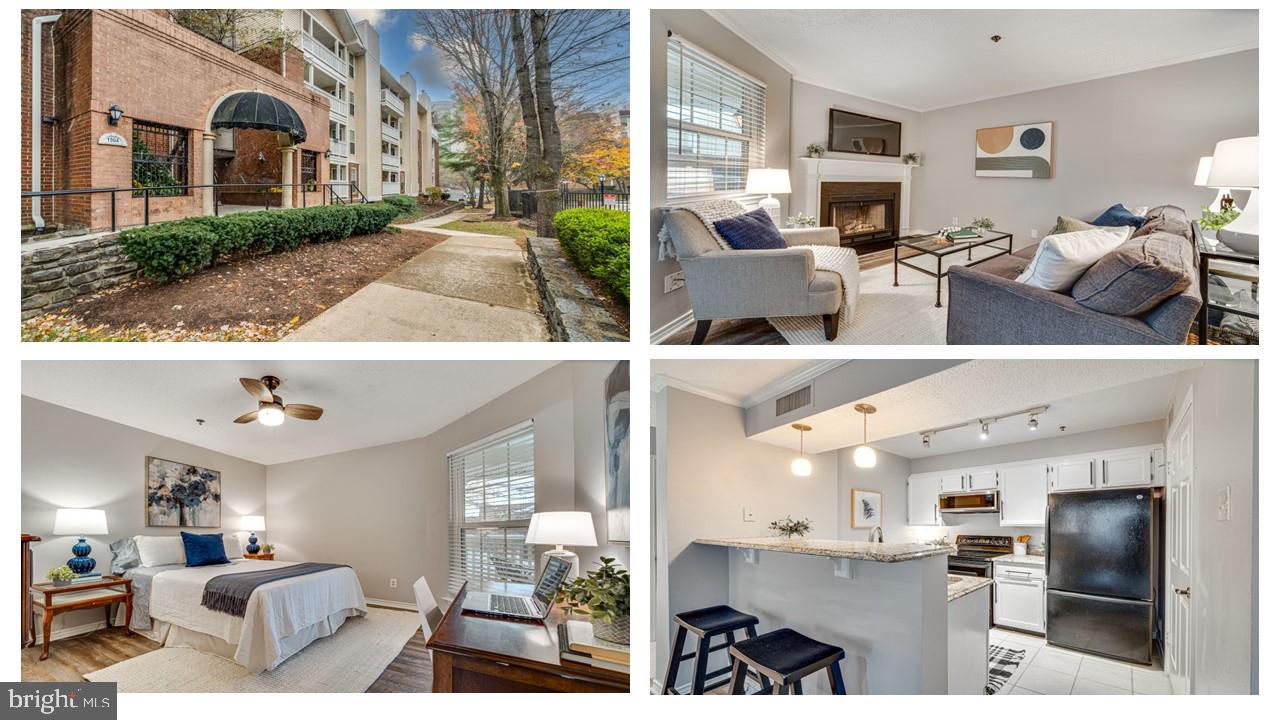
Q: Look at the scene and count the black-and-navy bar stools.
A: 2